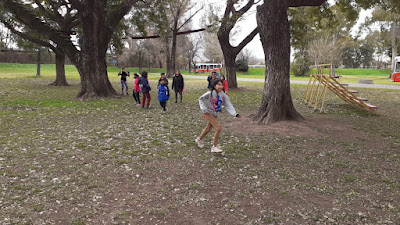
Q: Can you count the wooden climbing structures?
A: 1